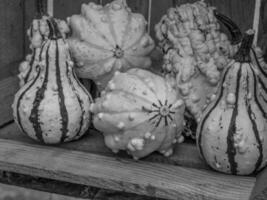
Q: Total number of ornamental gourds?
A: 7